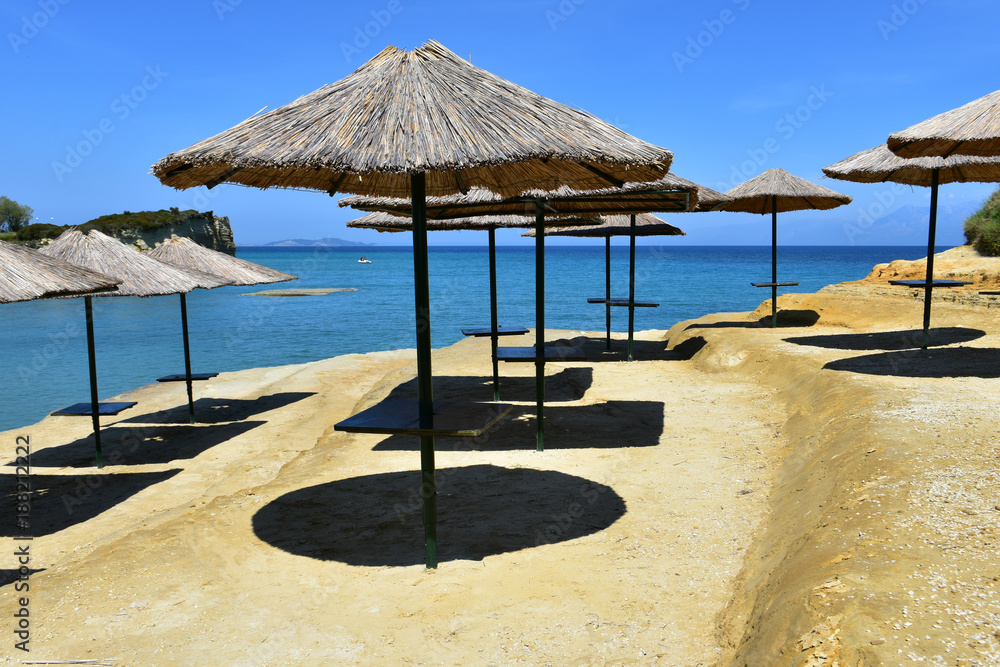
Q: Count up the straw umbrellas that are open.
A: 11